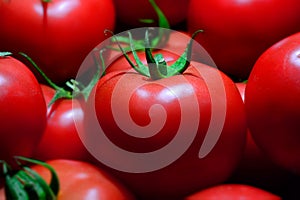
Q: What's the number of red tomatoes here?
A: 11